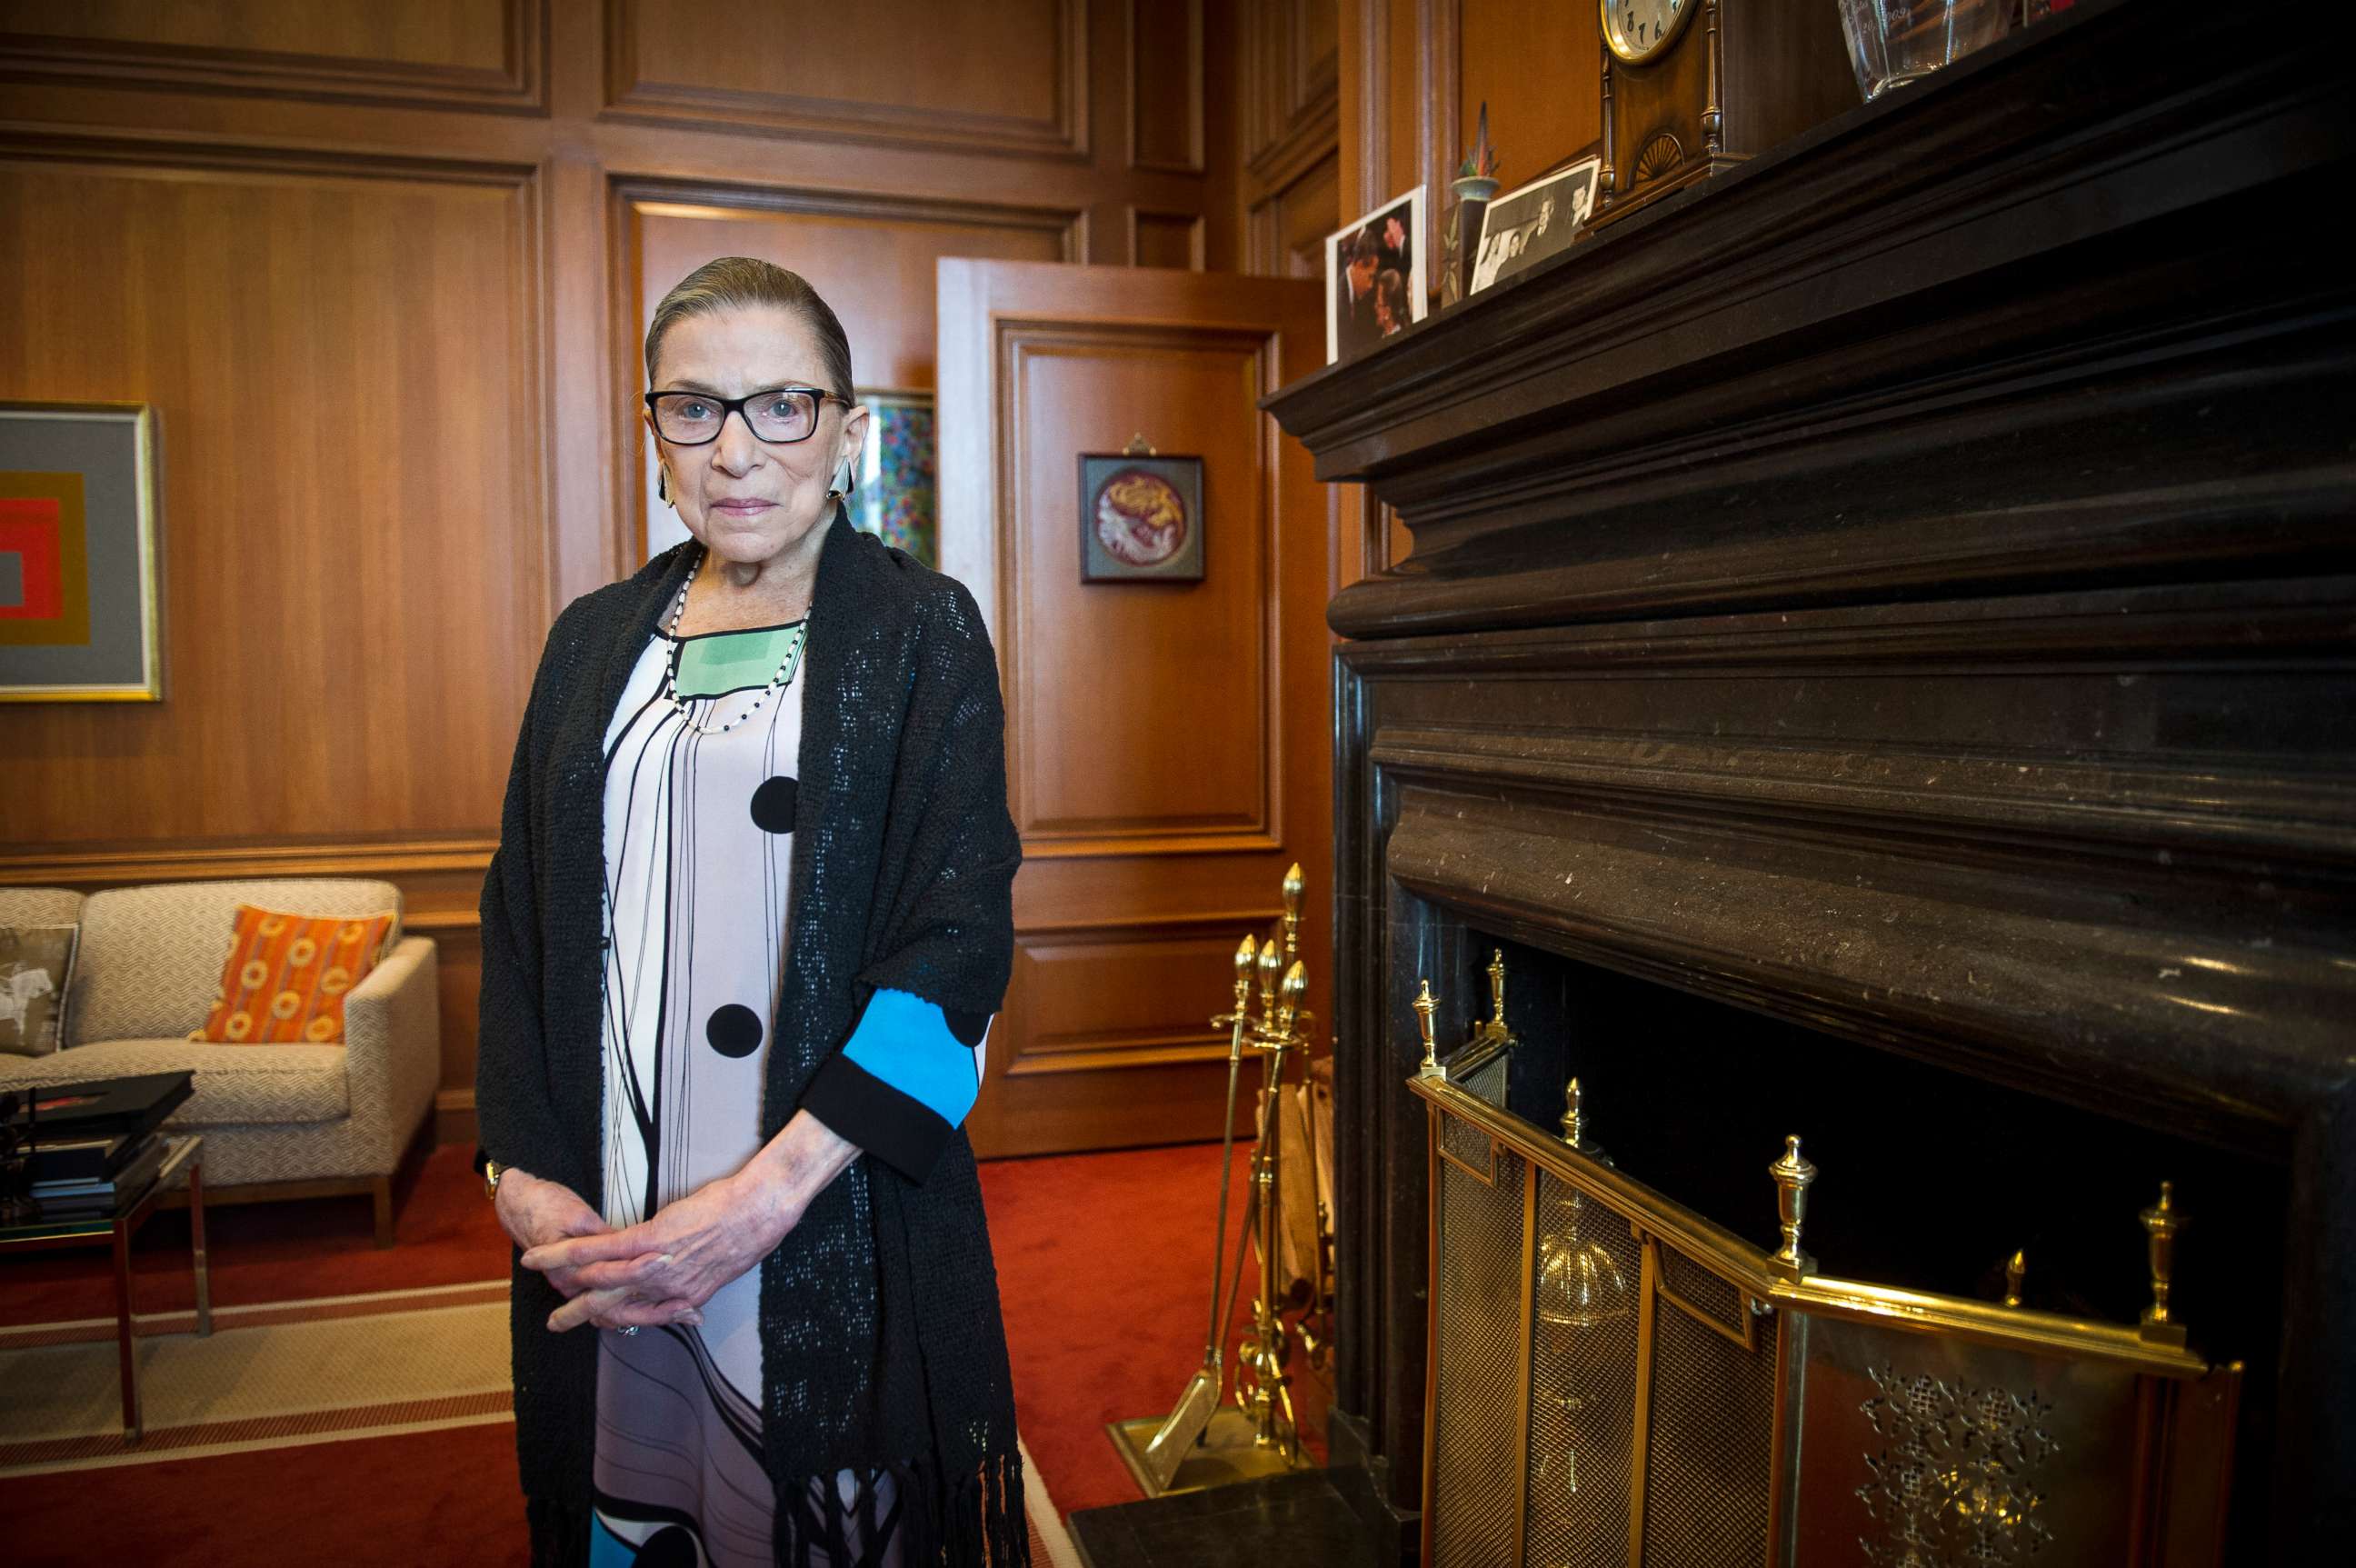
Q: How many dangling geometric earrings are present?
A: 2